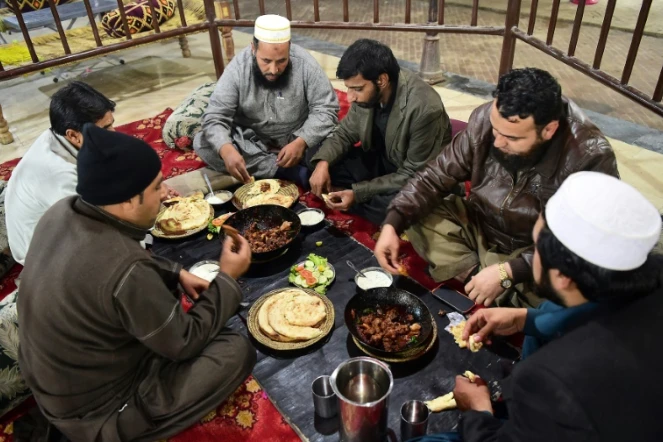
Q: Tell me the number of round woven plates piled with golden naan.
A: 3